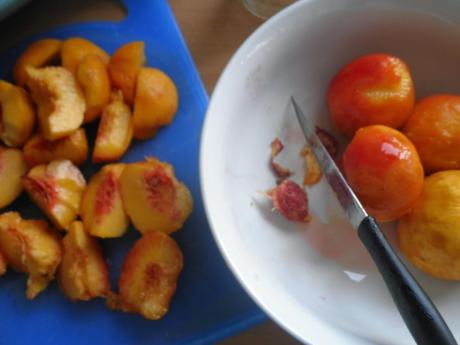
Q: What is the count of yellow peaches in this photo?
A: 1